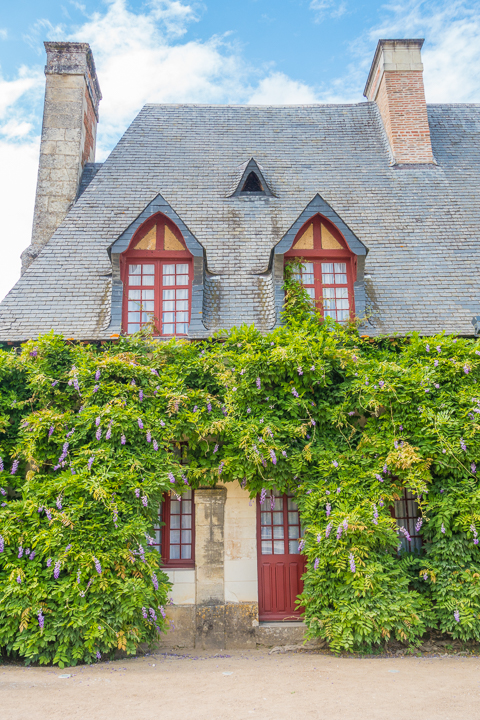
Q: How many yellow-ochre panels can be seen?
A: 4